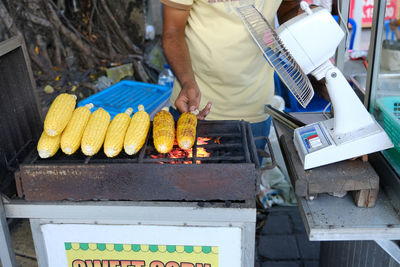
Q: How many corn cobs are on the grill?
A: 8